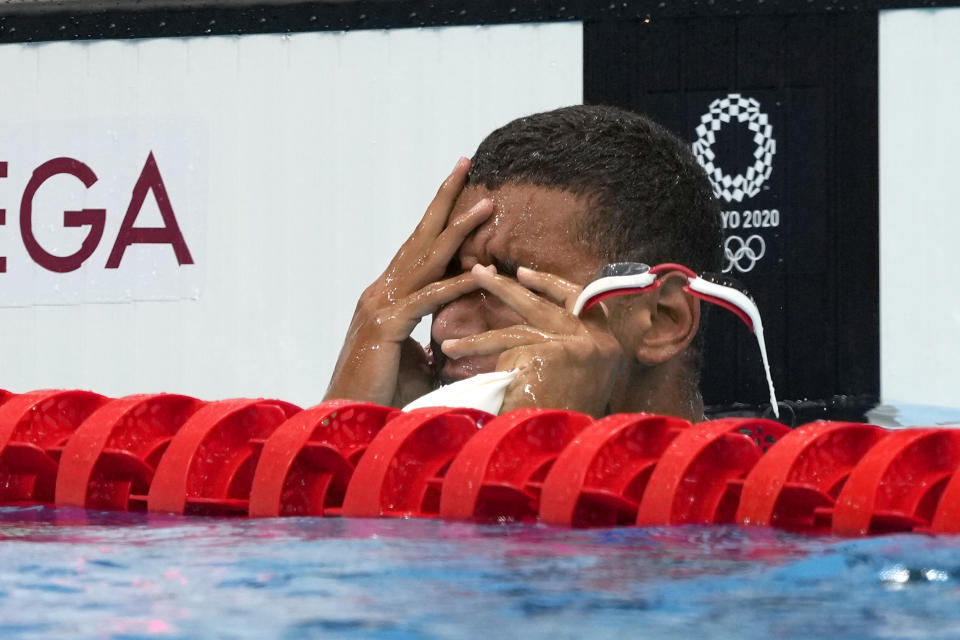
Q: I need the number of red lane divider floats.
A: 11